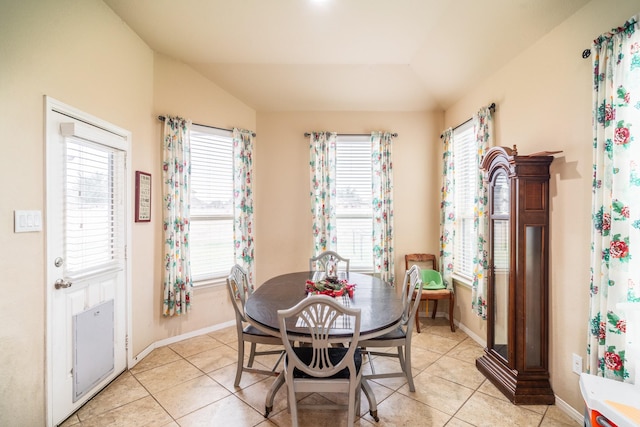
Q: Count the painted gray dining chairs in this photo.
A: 4